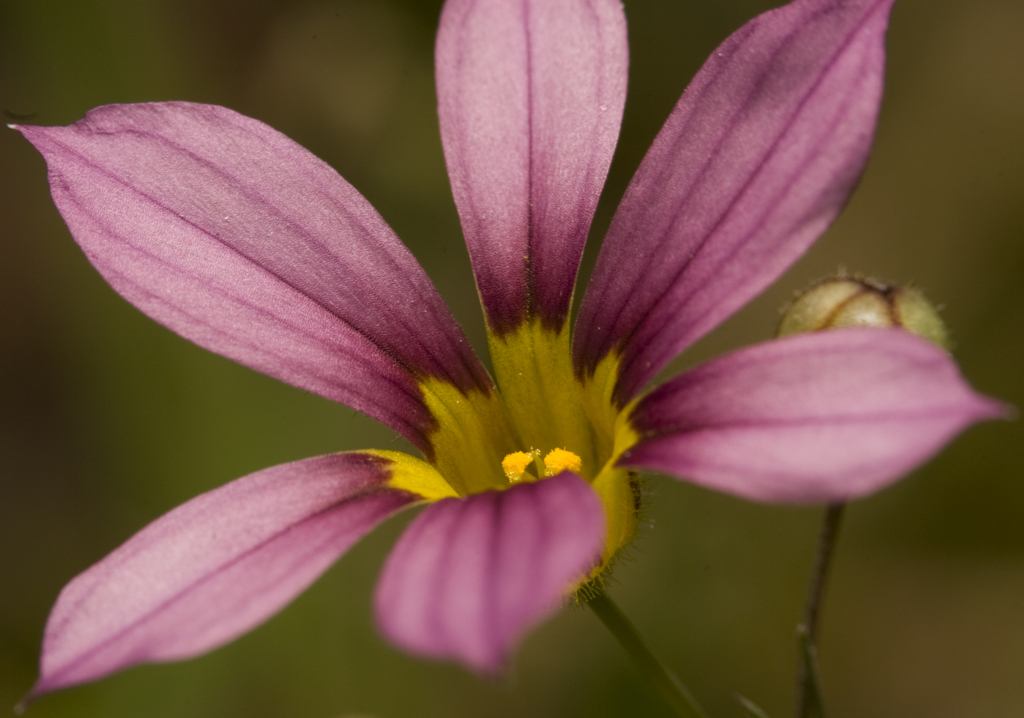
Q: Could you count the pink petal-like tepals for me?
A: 6